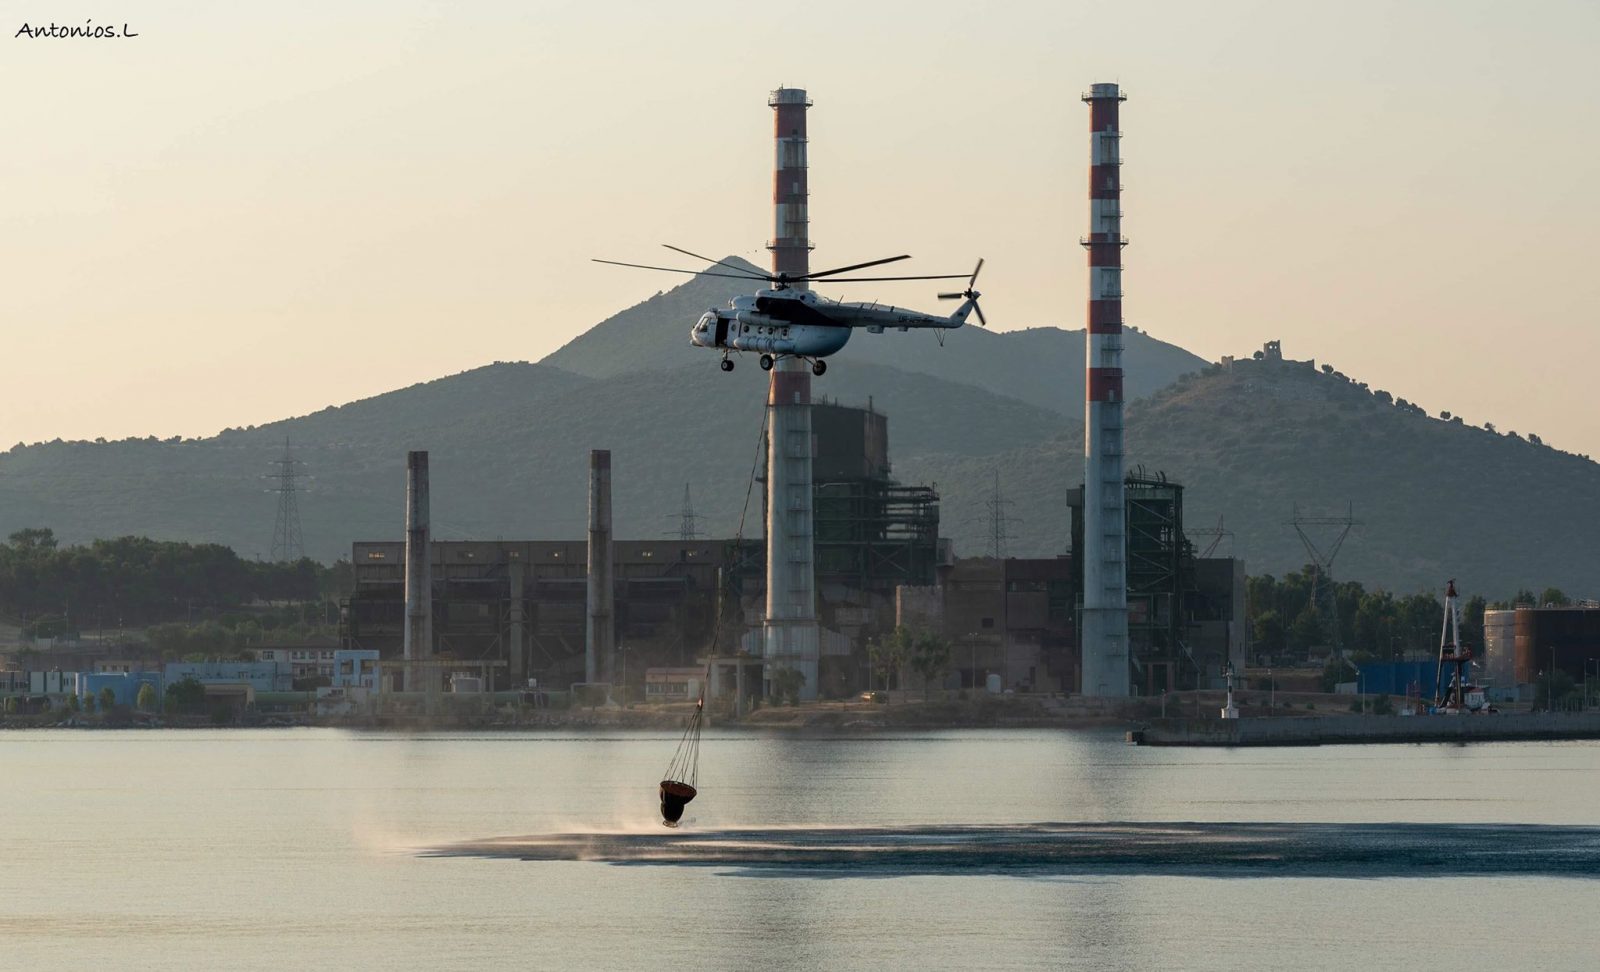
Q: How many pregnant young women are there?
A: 0